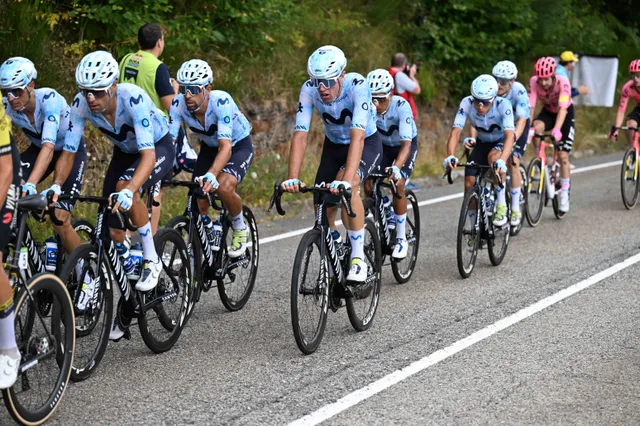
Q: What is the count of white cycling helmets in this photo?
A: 7